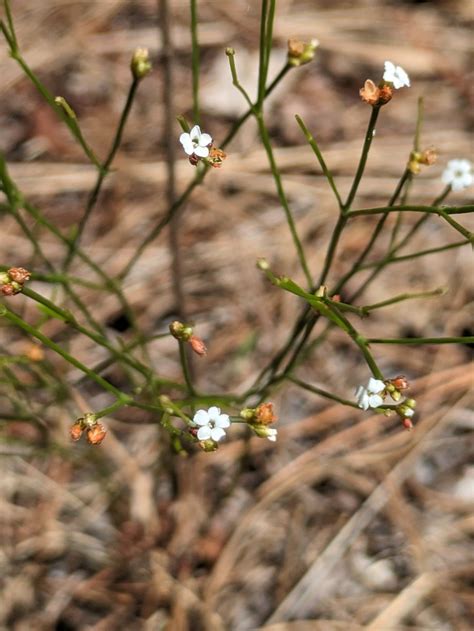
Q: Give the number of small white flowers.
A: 5